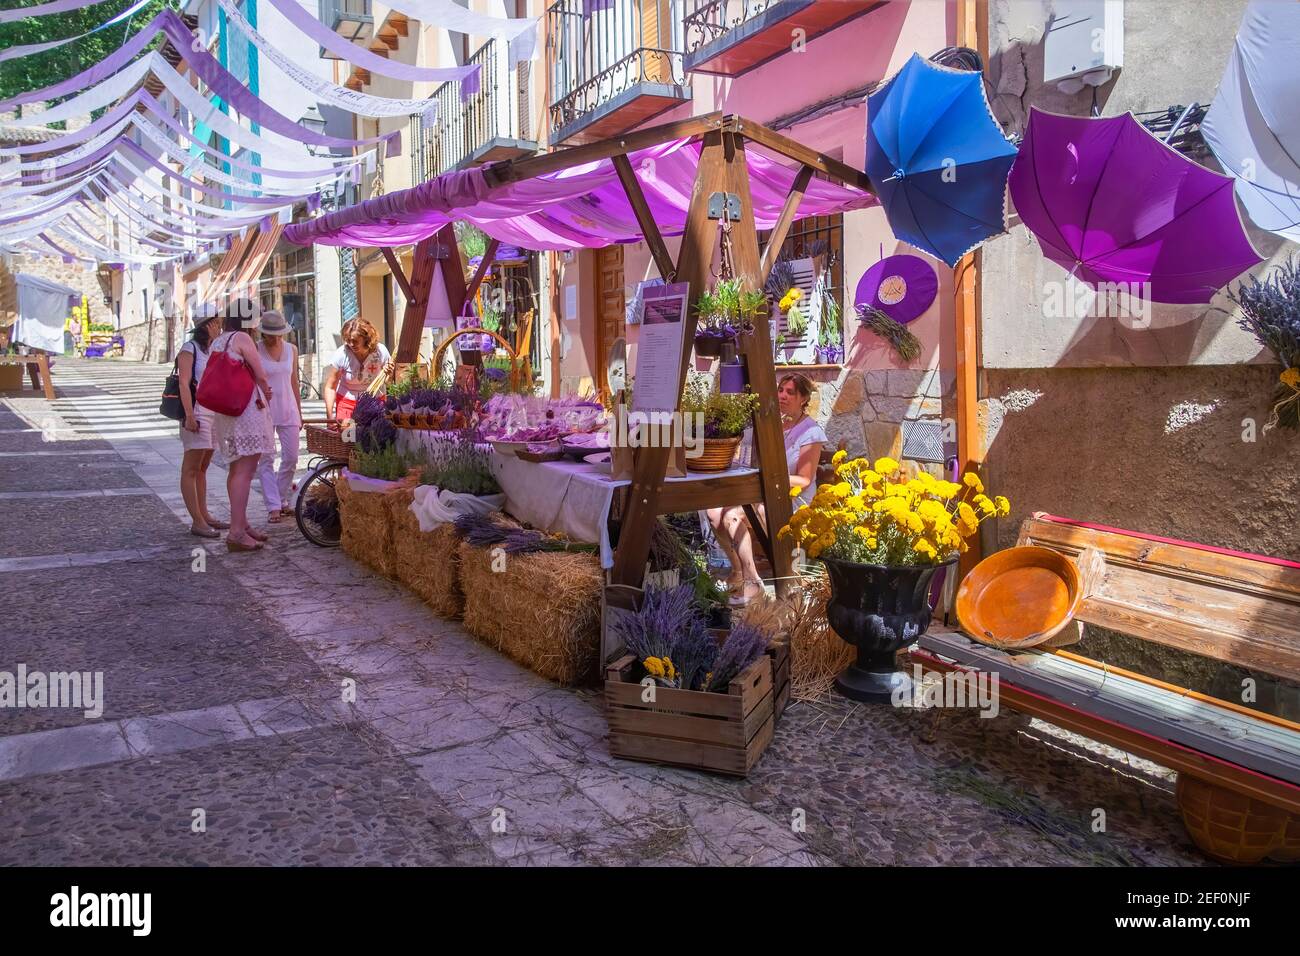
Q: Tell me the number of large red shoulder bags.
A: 1